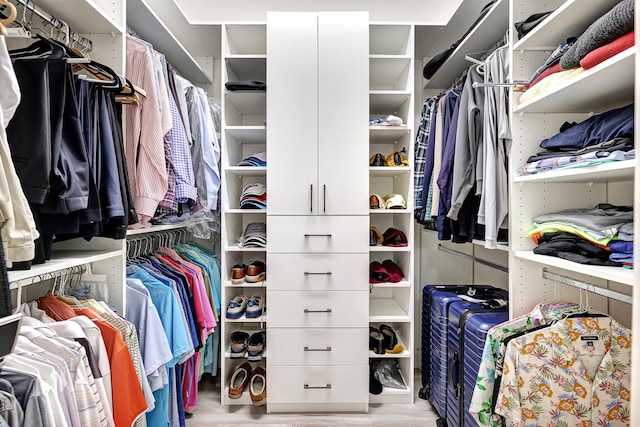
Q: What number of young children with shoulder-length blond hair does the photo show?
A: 0